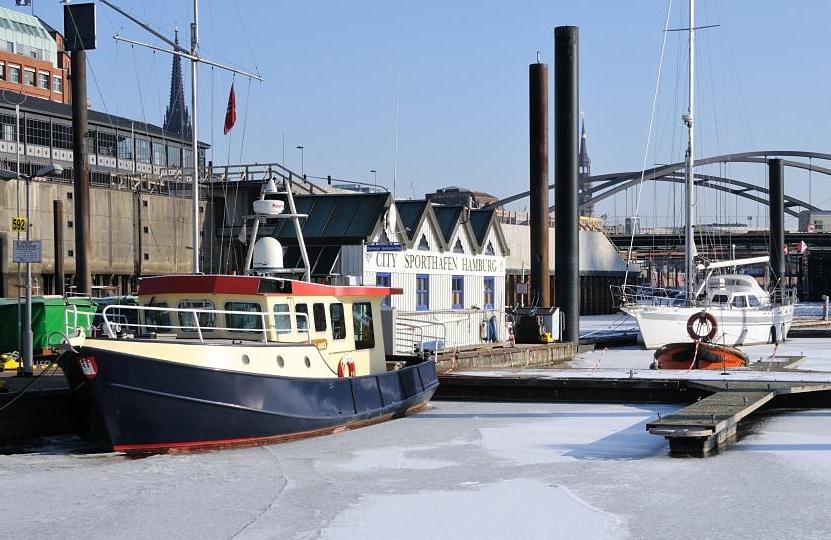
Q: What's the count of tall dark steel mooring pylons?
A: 4